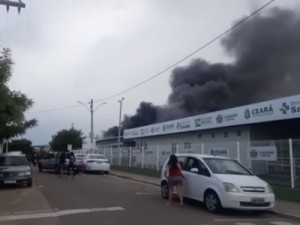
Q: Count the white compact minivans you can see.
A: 1